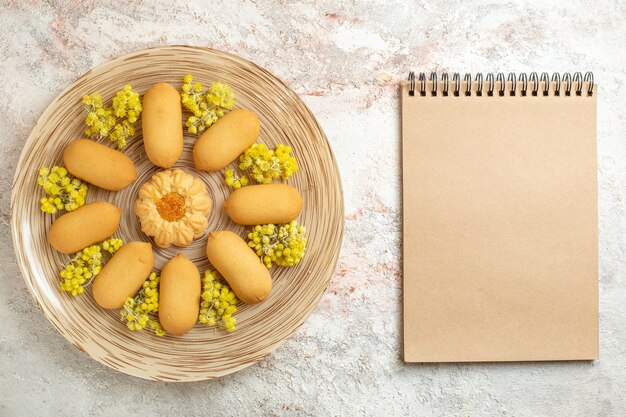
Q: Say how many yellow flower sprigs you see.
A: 8